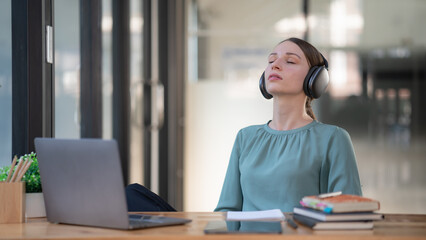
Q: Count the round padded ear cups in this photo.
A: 2